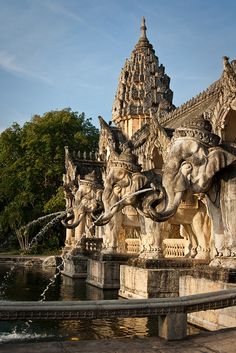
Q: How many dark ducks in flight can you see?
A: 0